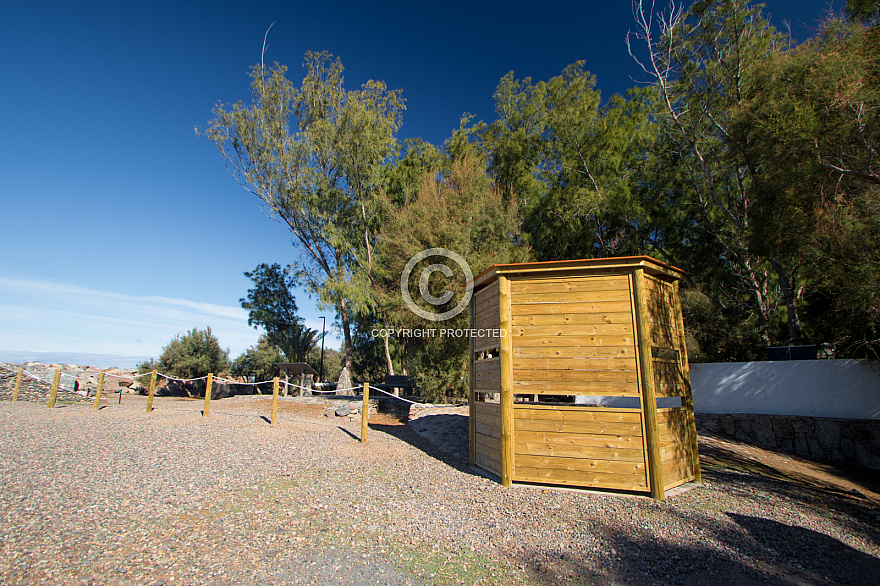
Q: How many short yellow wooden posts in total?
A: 7